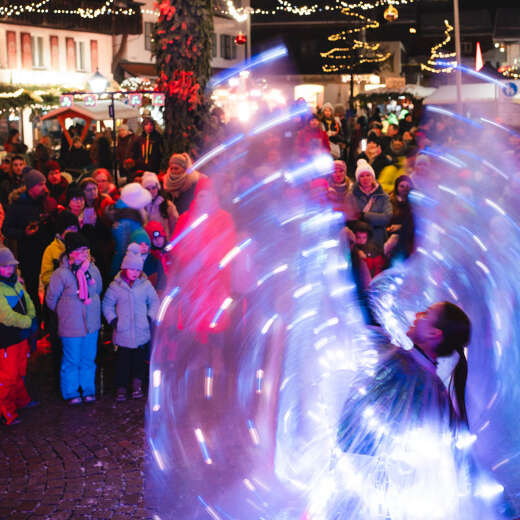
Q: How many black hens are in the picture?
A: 0